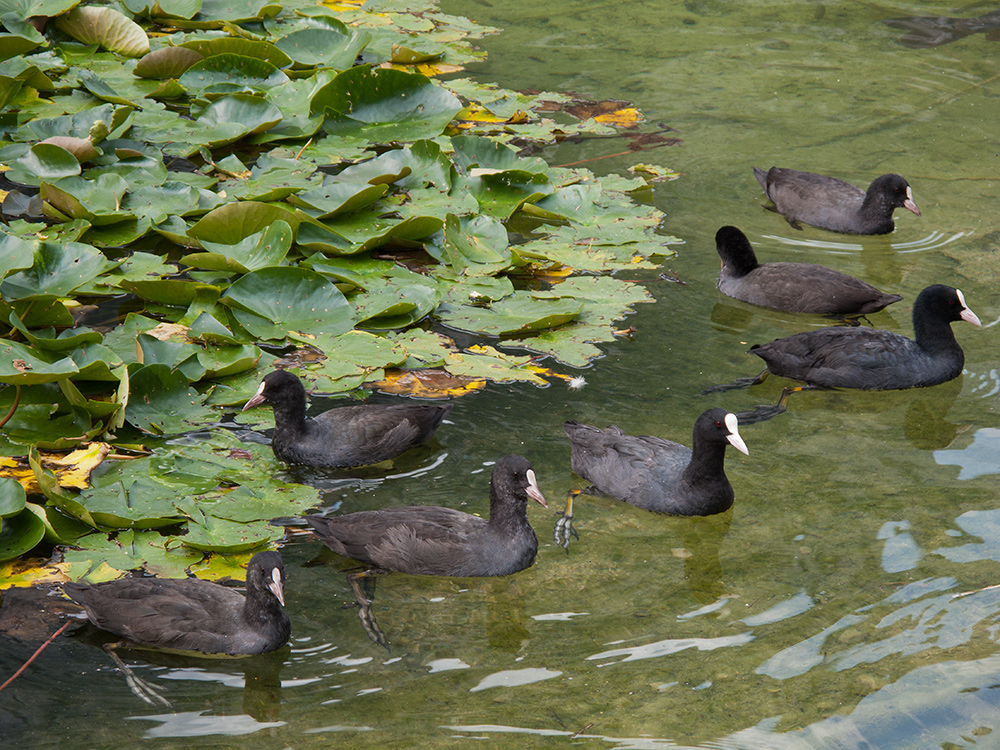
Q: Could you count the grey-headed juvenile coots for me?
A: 0